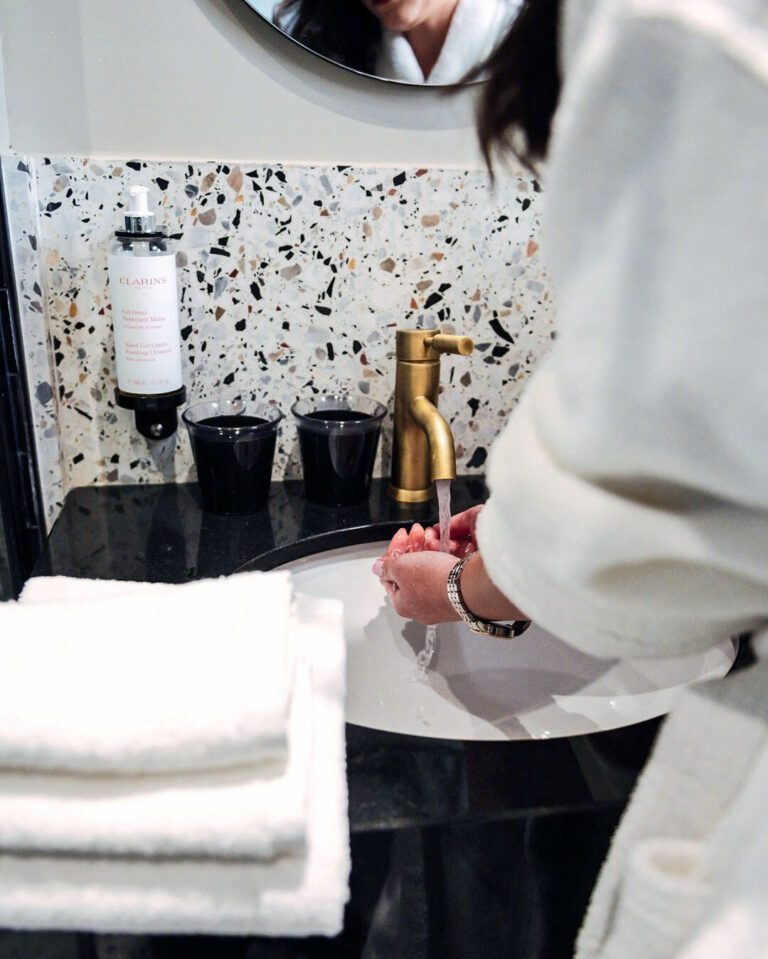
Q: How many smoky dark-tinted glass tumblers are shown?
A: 2